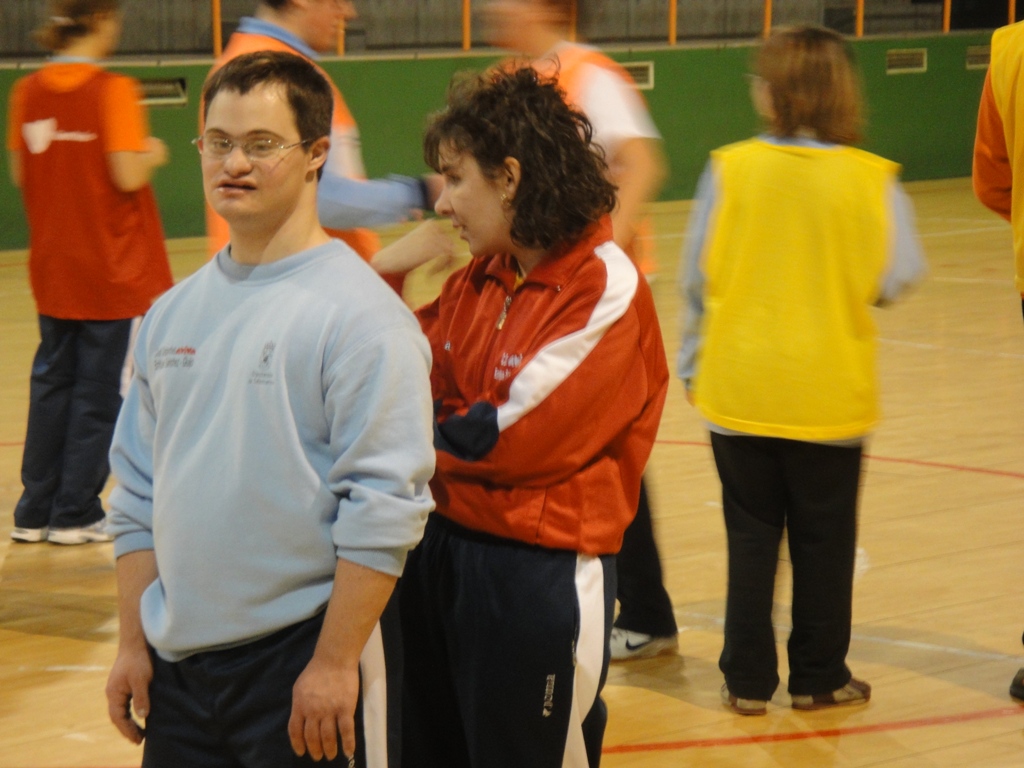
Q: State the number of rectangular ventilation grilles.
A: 4